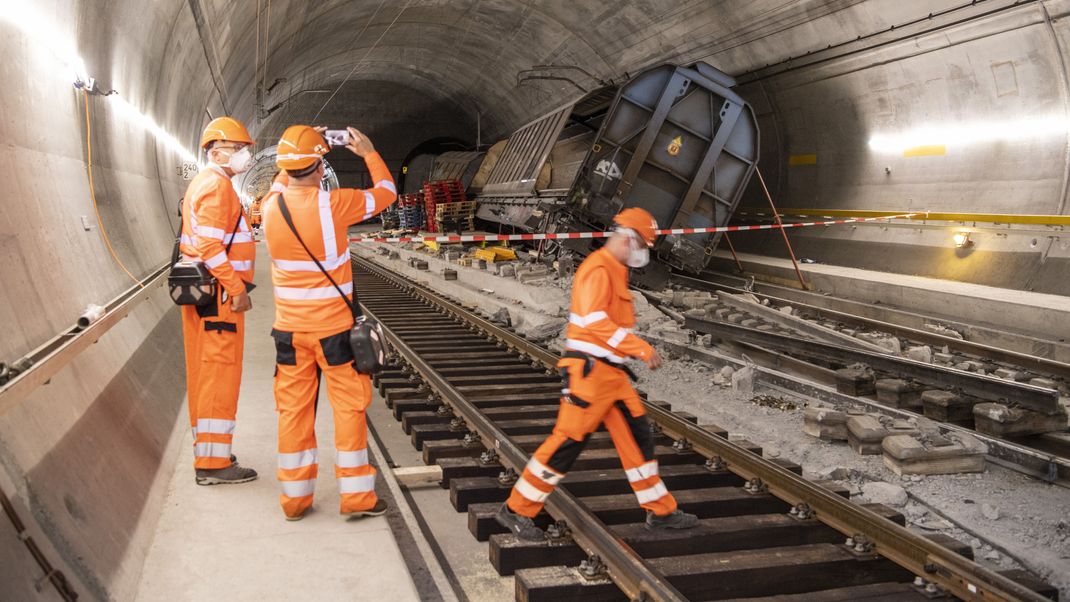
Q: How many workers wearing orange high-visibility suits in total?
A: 3